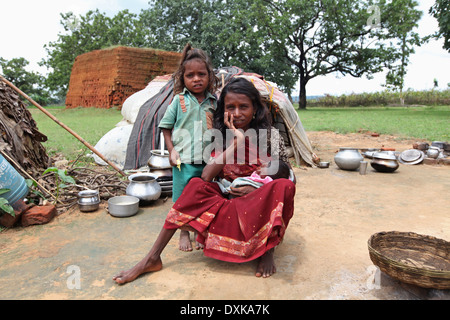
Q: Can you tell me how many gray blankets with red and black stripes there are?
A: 1